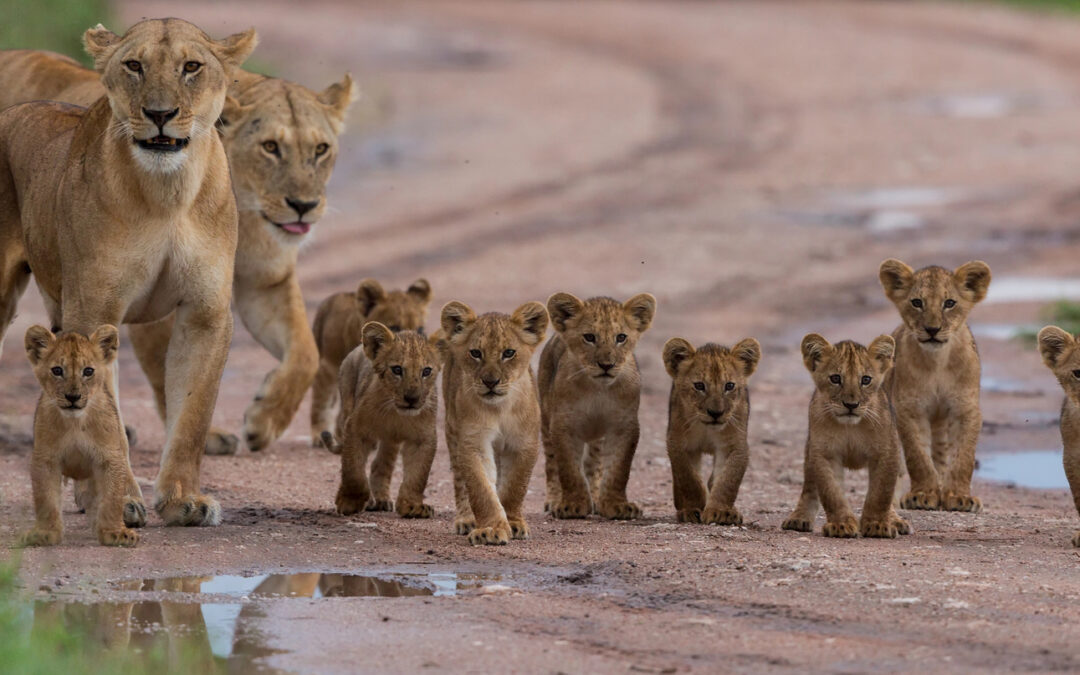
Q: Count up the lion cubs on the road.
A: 9